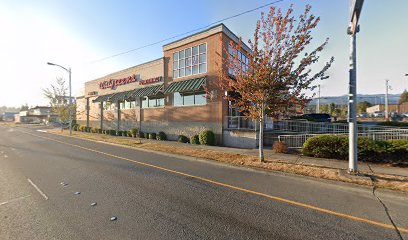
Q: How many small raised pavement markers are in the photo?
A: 4